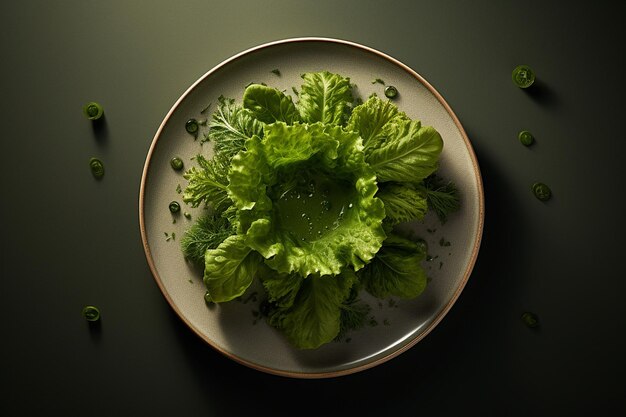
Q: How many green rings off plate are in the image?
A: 7